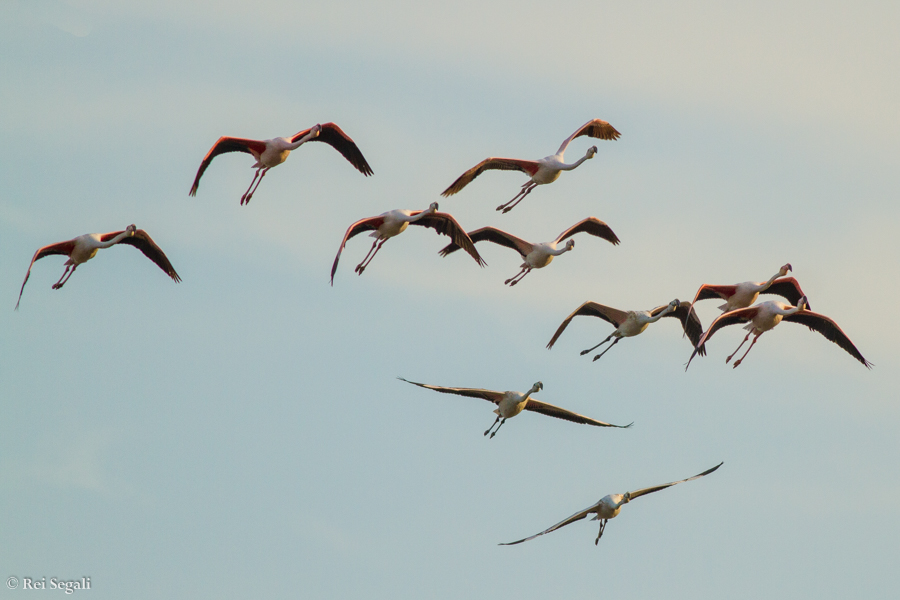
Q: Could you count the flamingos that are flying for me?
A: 10